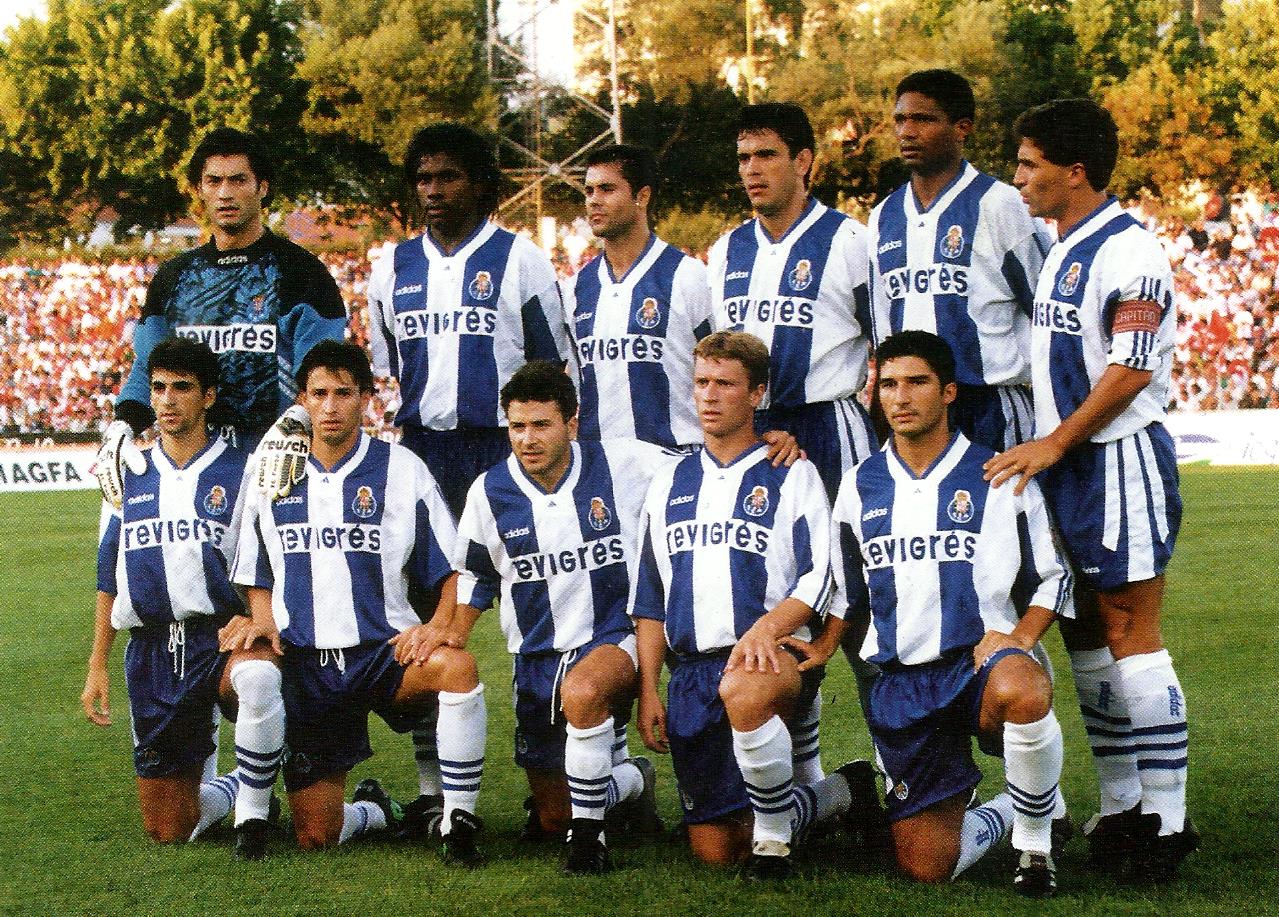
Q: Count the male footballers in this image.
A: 11